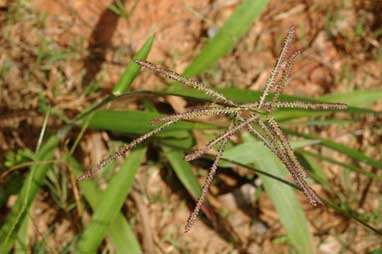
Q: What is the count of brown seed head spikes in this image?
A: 11